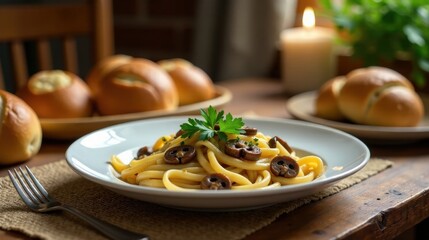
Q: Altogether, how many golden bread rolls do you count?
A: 7